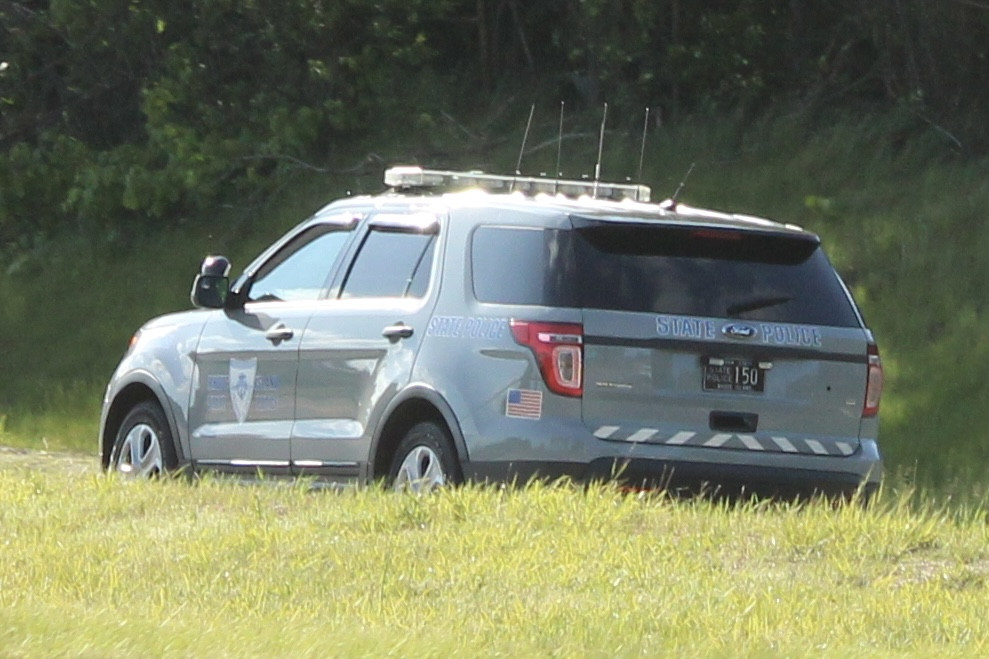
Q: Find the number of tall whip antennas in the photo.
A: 4